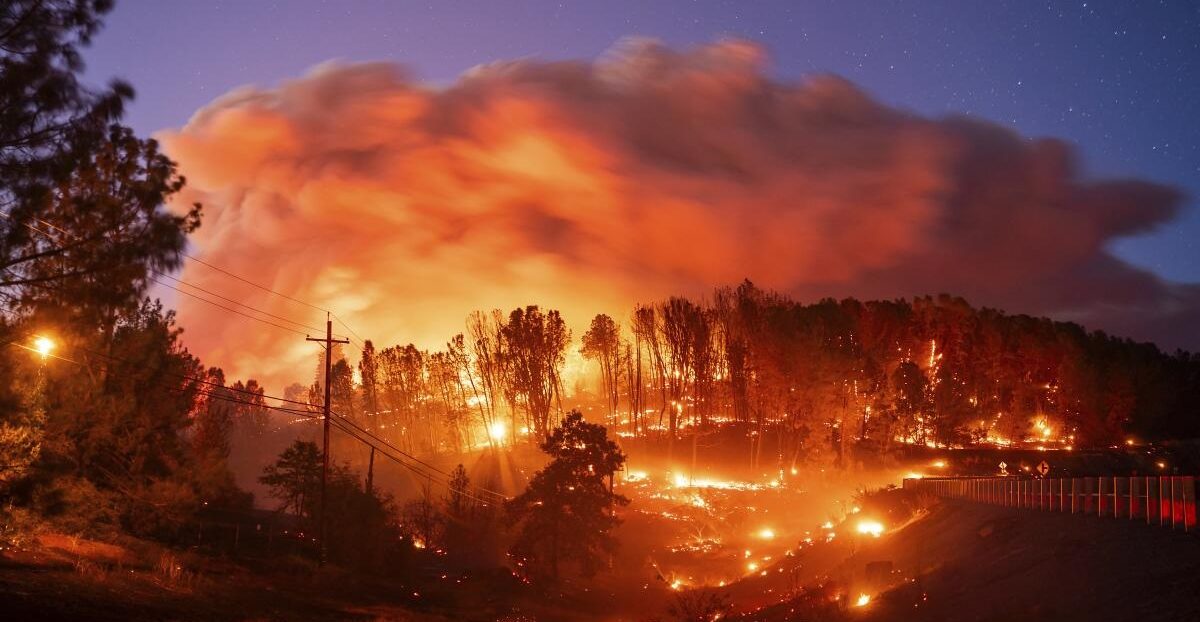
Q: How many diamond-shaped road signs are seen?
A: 2